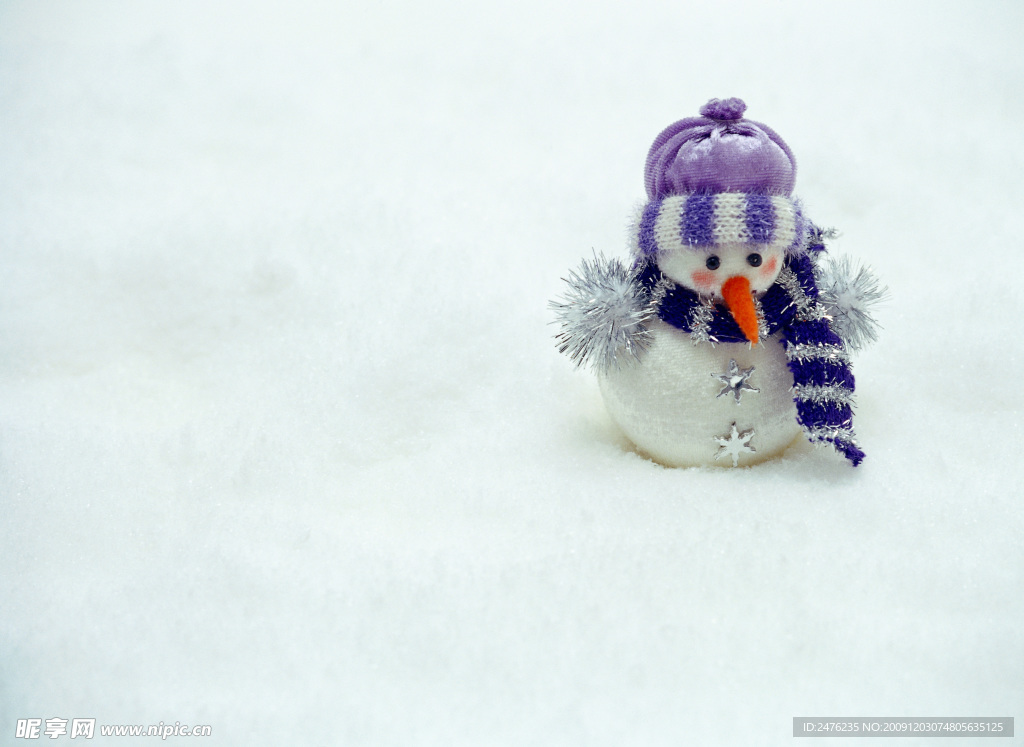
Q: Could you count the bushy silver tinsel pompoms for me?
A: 2